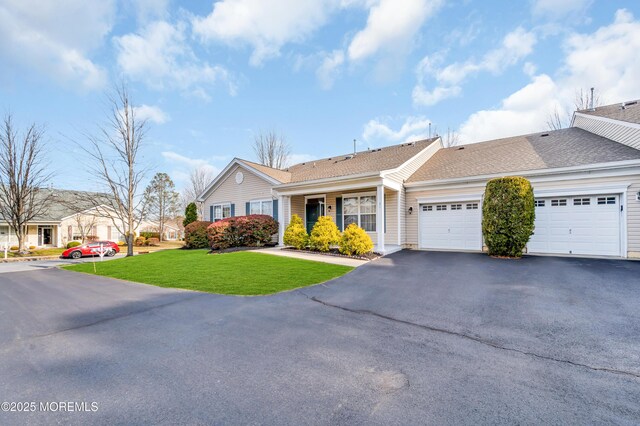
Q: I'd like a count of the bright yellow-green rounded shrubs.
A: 3